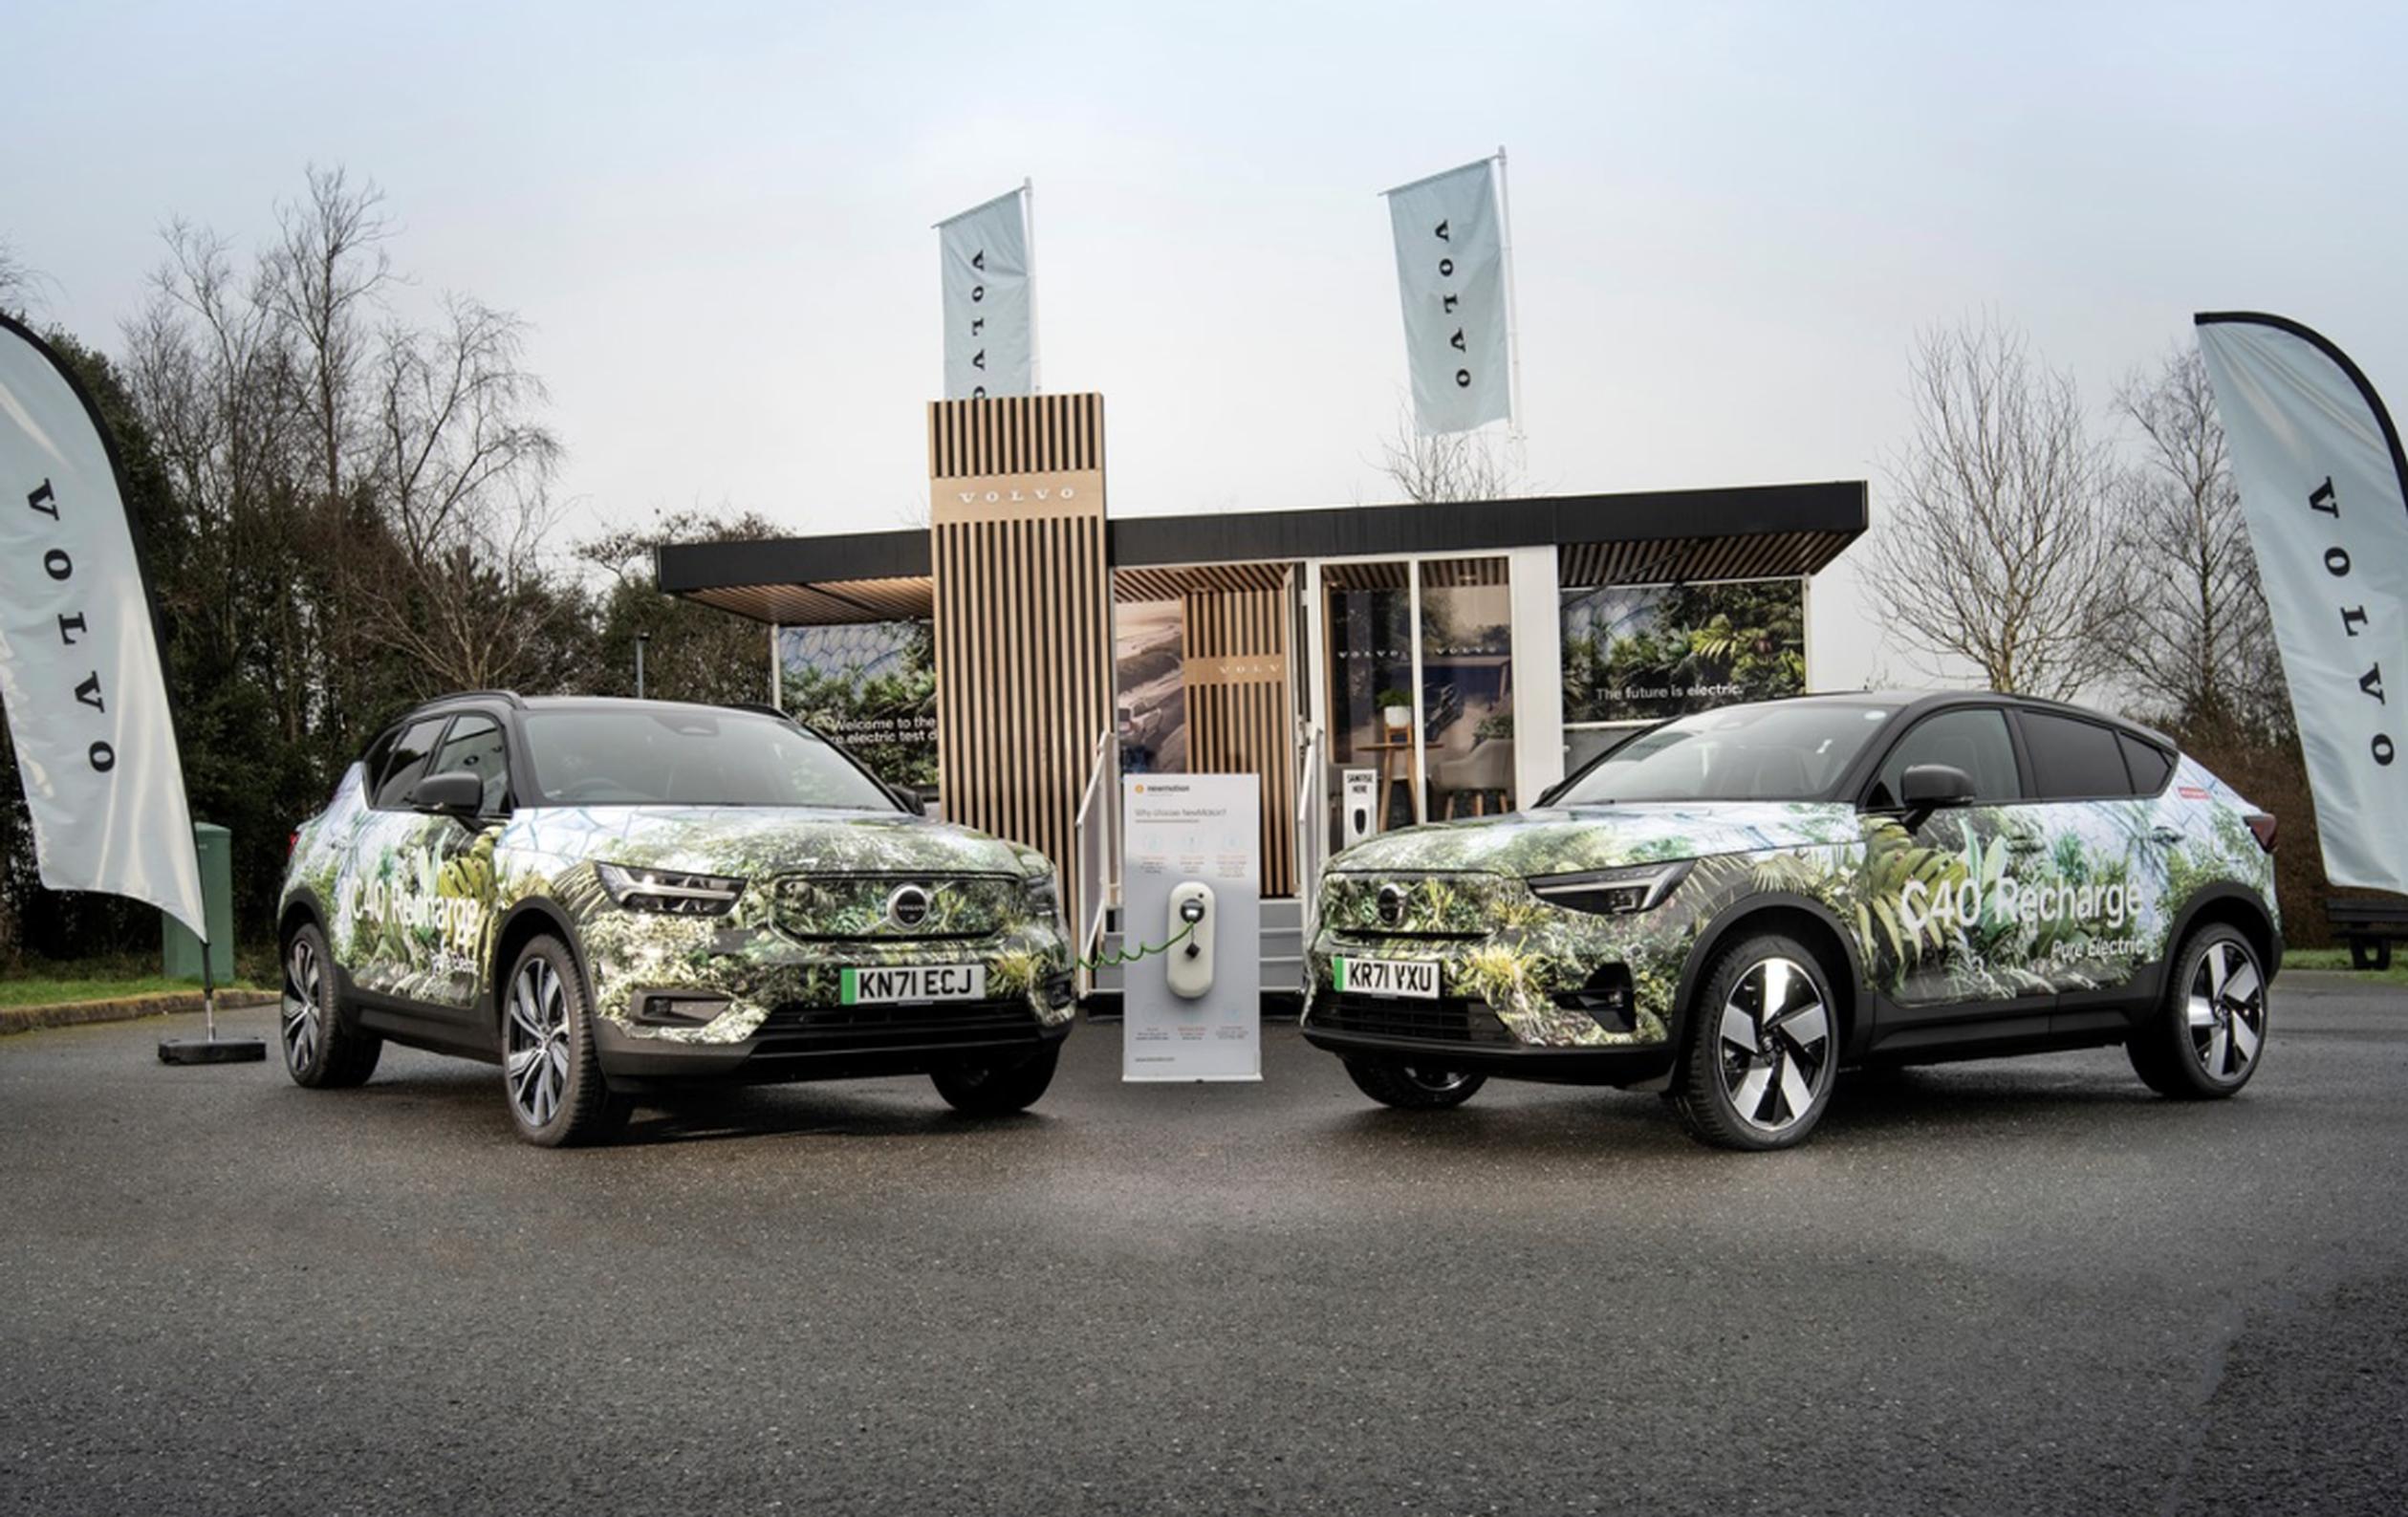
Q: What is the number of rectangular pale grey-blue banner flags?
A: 2